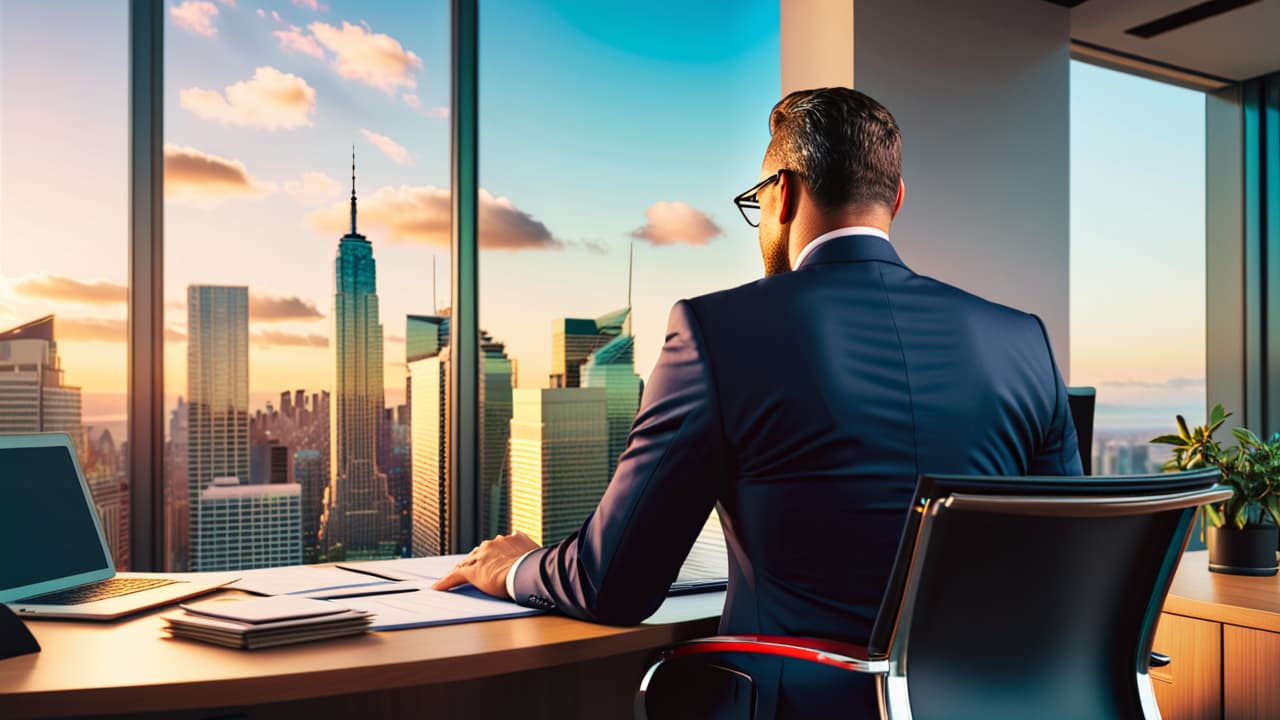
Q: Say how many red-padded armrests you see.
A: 1